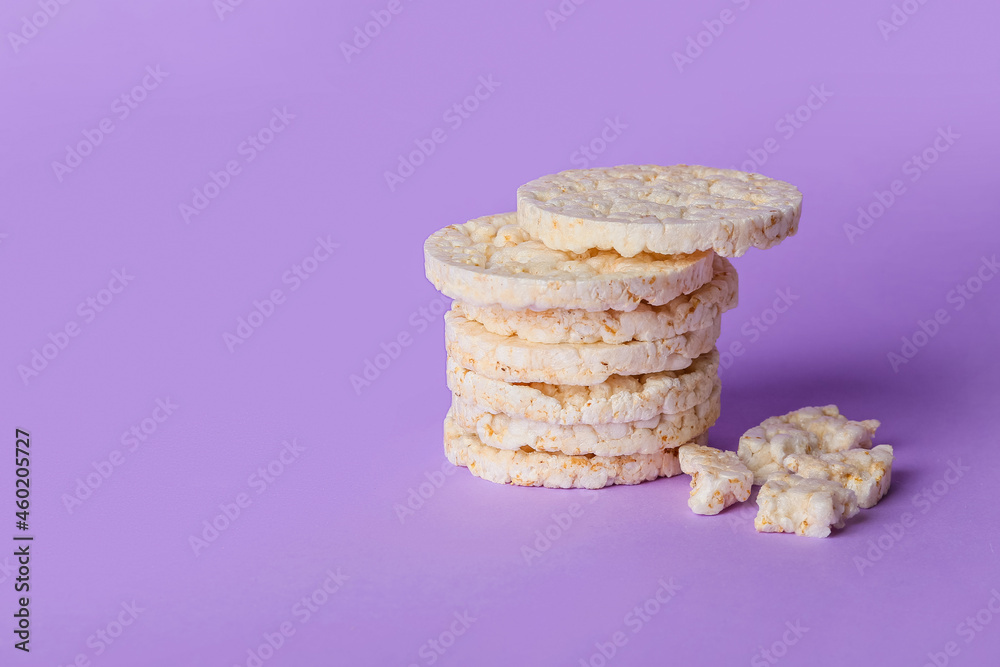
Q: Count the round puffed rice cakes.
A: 7